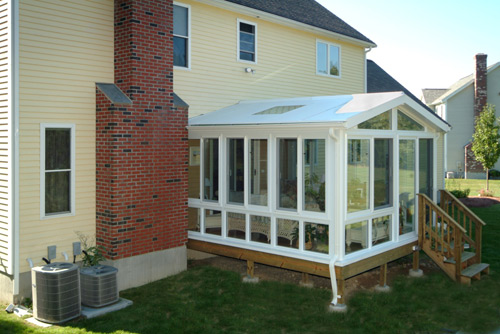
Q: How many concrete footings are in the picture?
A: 5